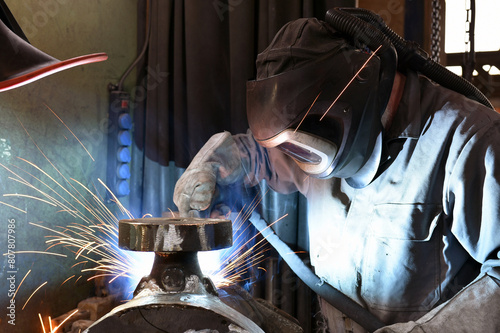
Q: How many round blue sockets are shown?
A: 5